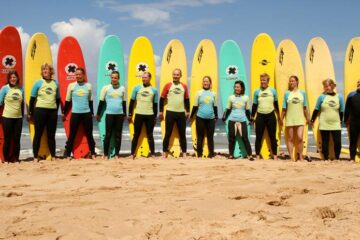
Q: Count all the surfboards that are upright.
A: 12